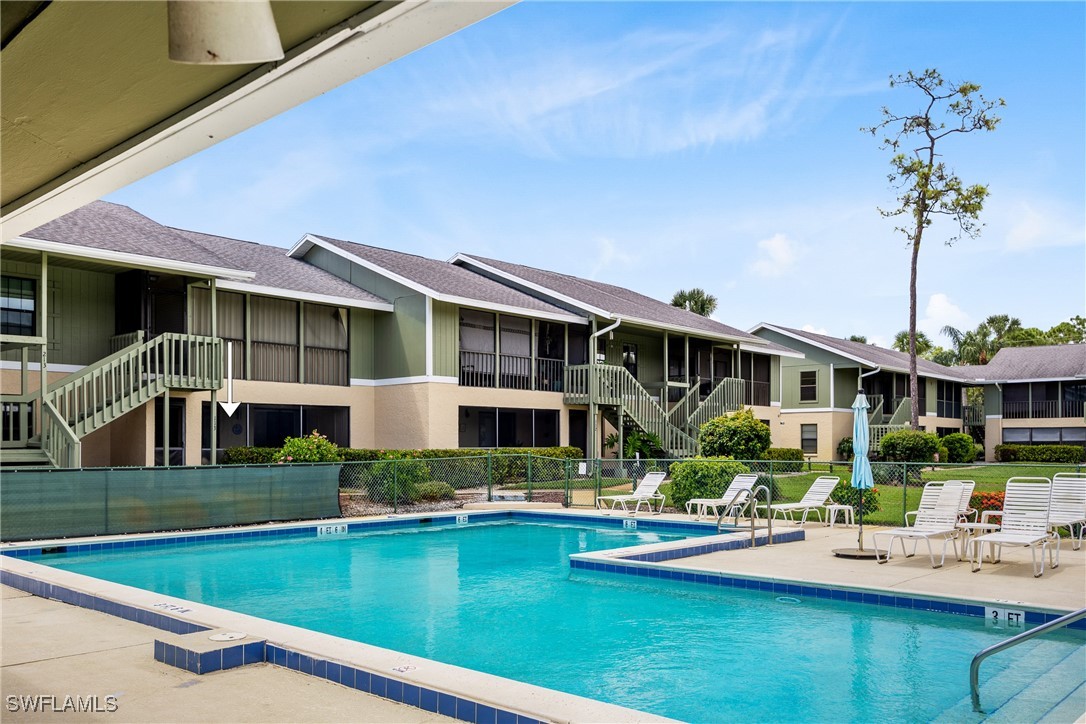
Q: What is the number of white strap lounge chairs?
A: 7